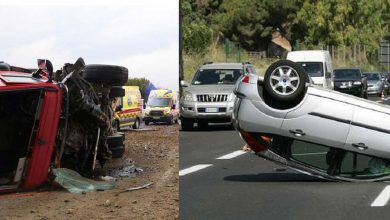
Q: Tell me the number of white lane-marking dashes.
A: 3